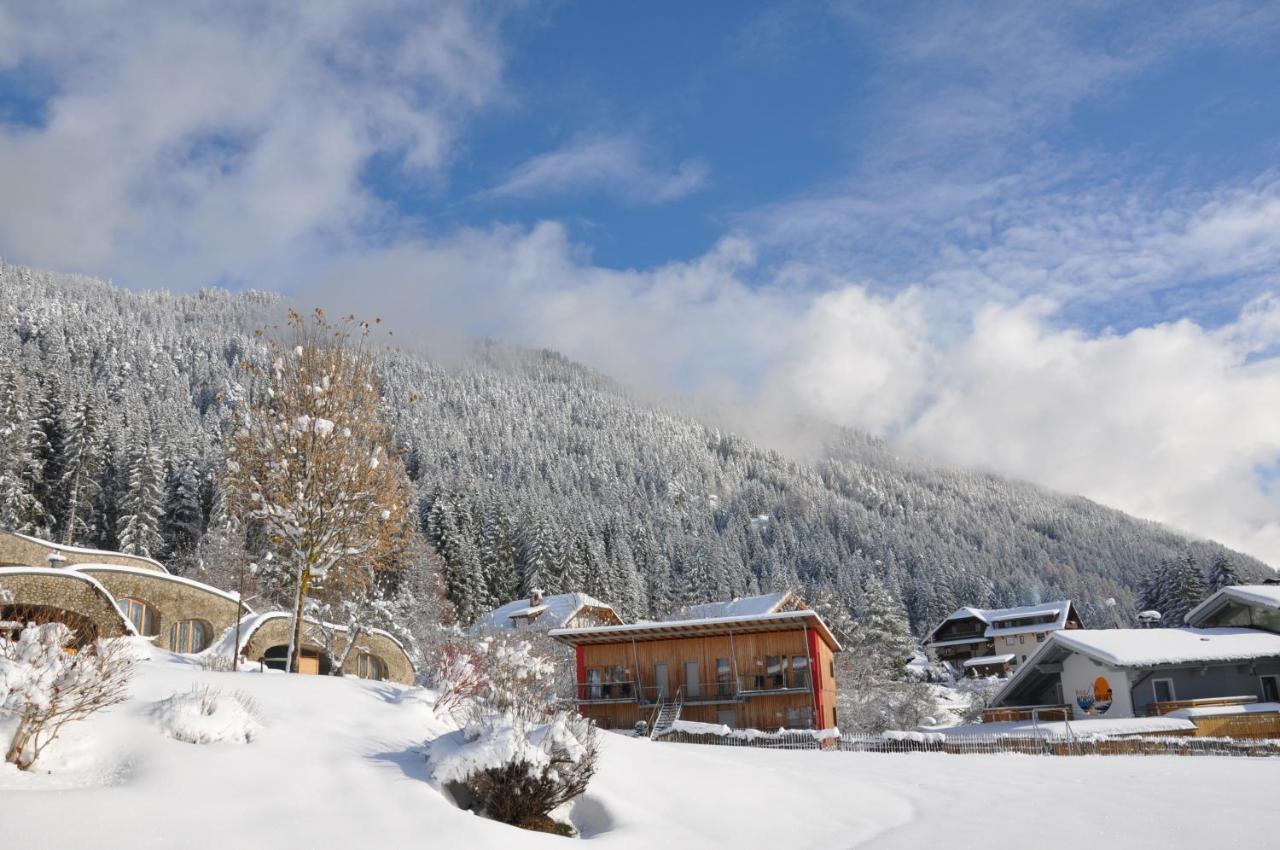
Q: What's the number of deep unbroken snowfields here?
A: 1